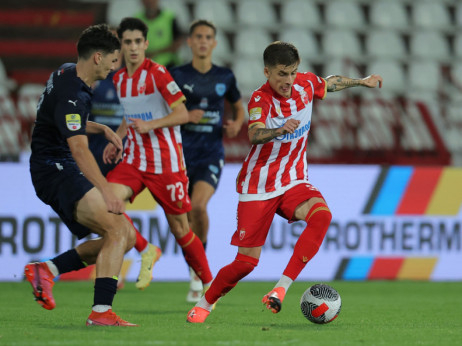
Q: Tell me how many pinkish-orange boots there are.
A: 4